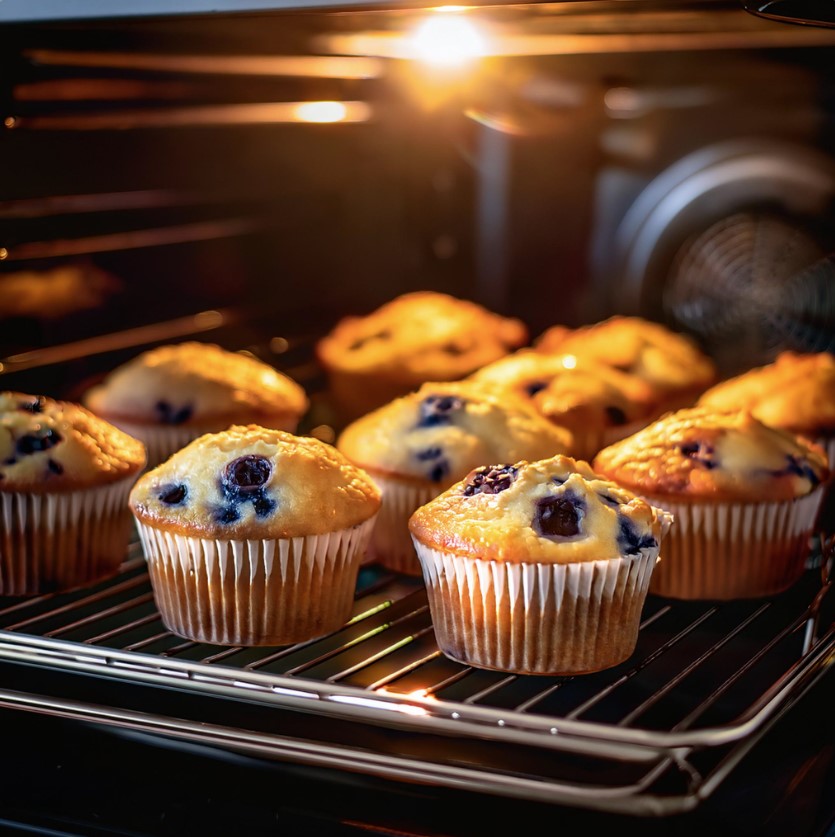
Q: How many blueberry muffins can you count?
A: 10